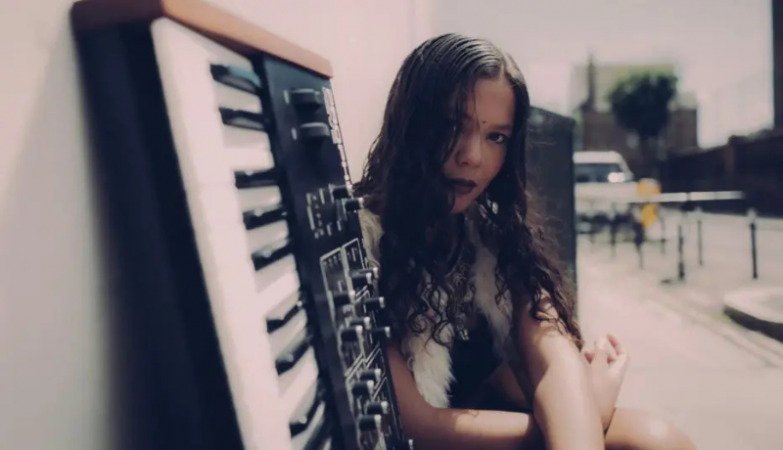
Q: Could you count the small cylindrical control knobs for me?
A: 14